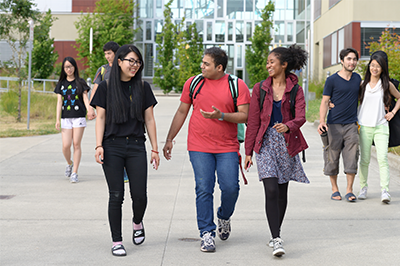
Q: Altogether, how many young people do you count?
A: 7